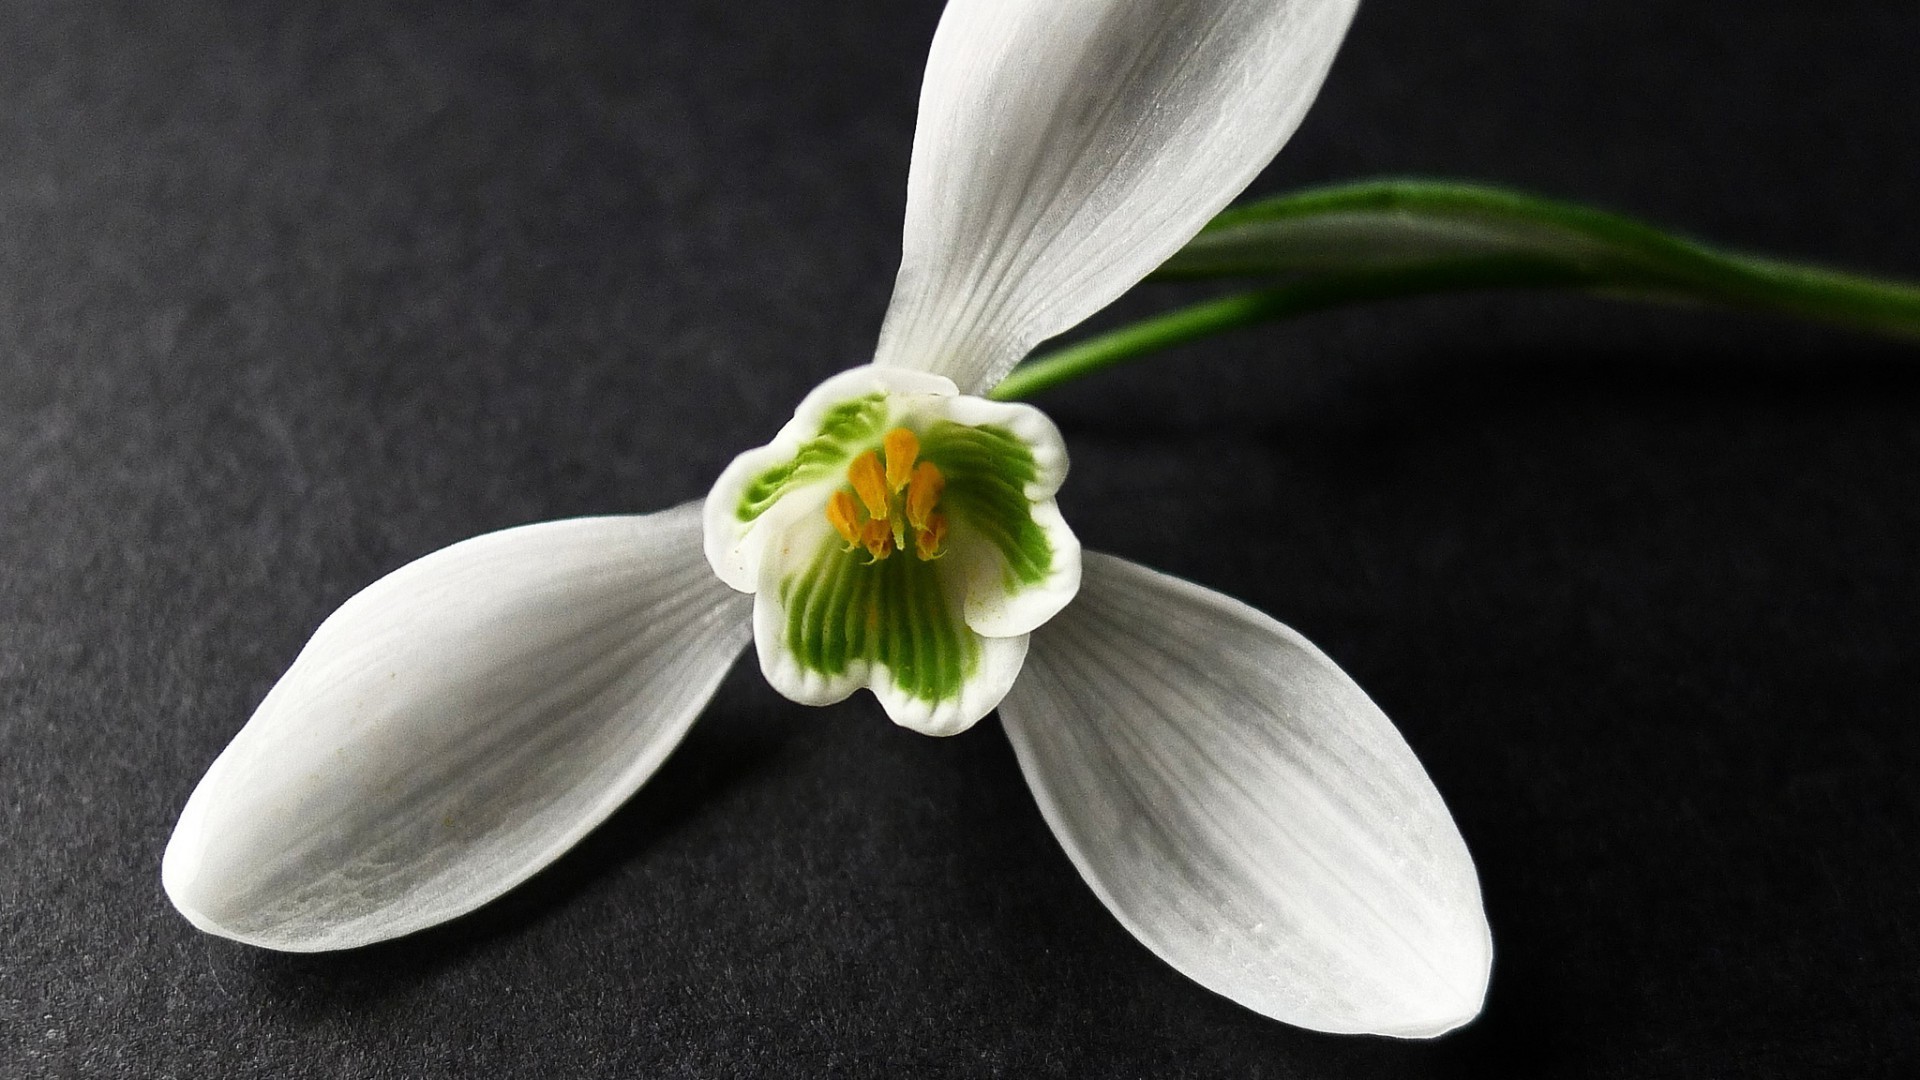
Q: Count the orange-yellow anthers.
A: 6